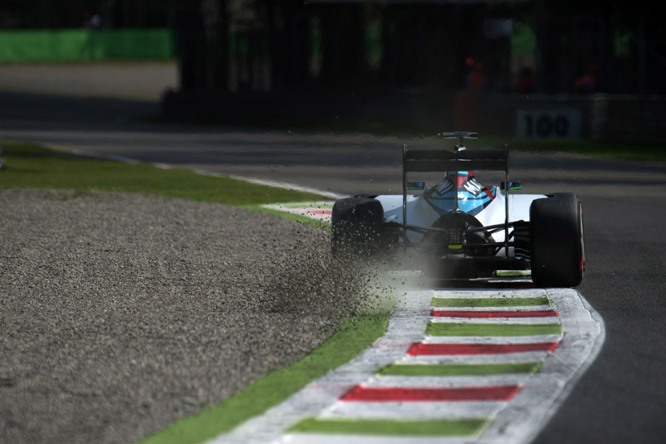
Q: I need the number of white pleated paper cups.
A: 0